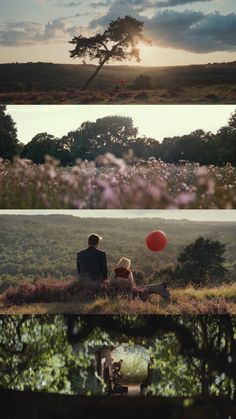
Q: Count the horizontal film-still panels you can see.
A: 4